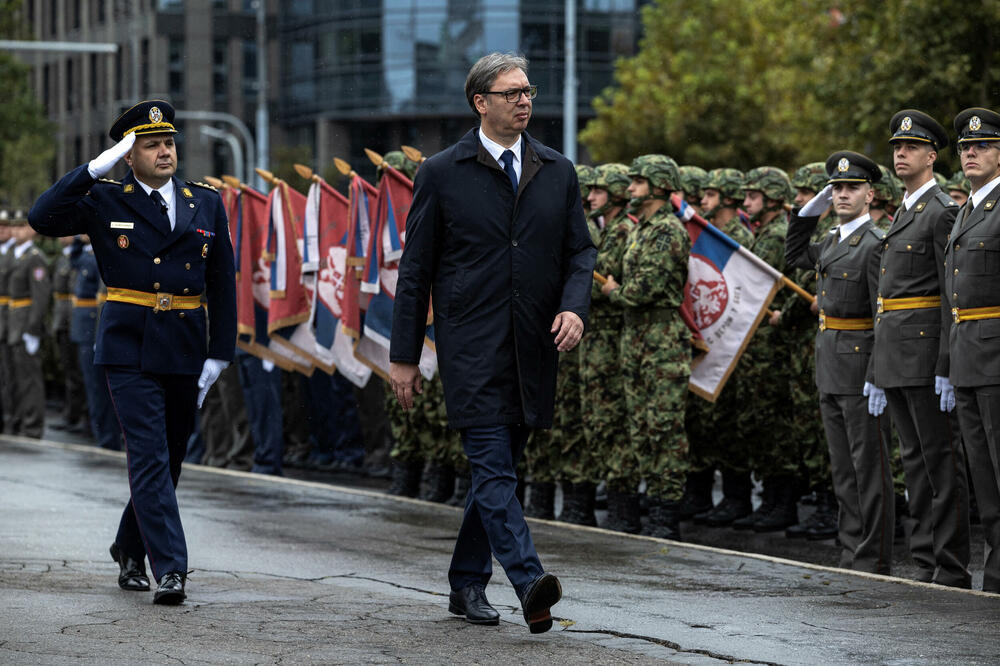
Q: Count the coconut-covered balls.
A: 0